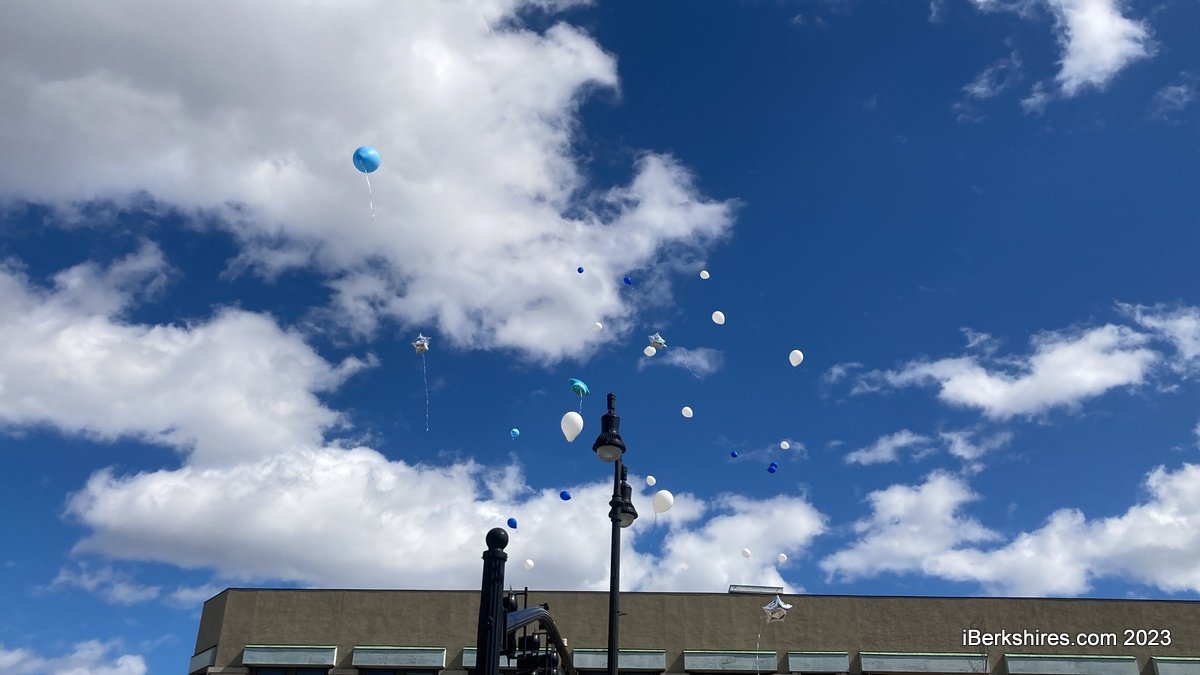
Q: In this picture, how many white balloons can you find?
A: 13